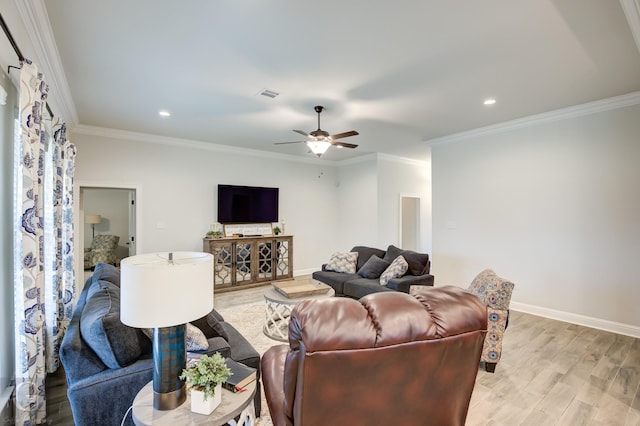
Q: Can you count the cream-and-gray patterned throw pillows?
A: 2